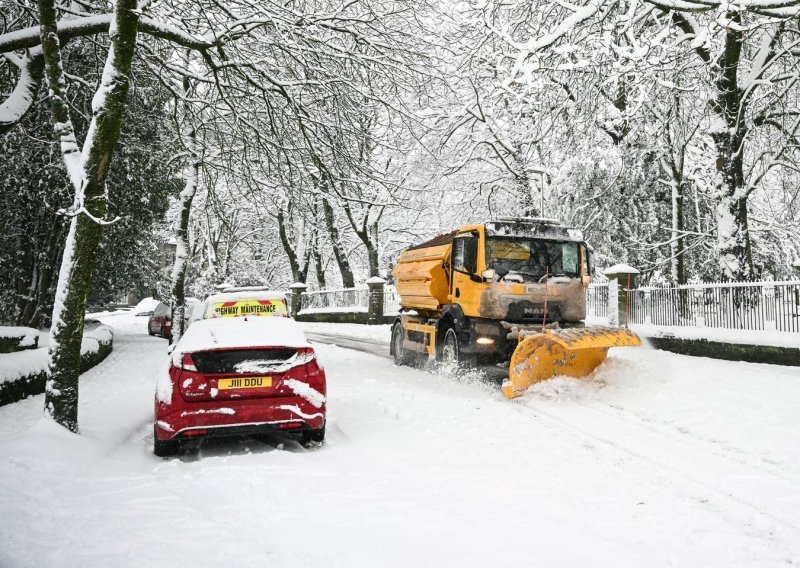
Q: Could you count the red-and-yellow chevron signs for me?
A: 1